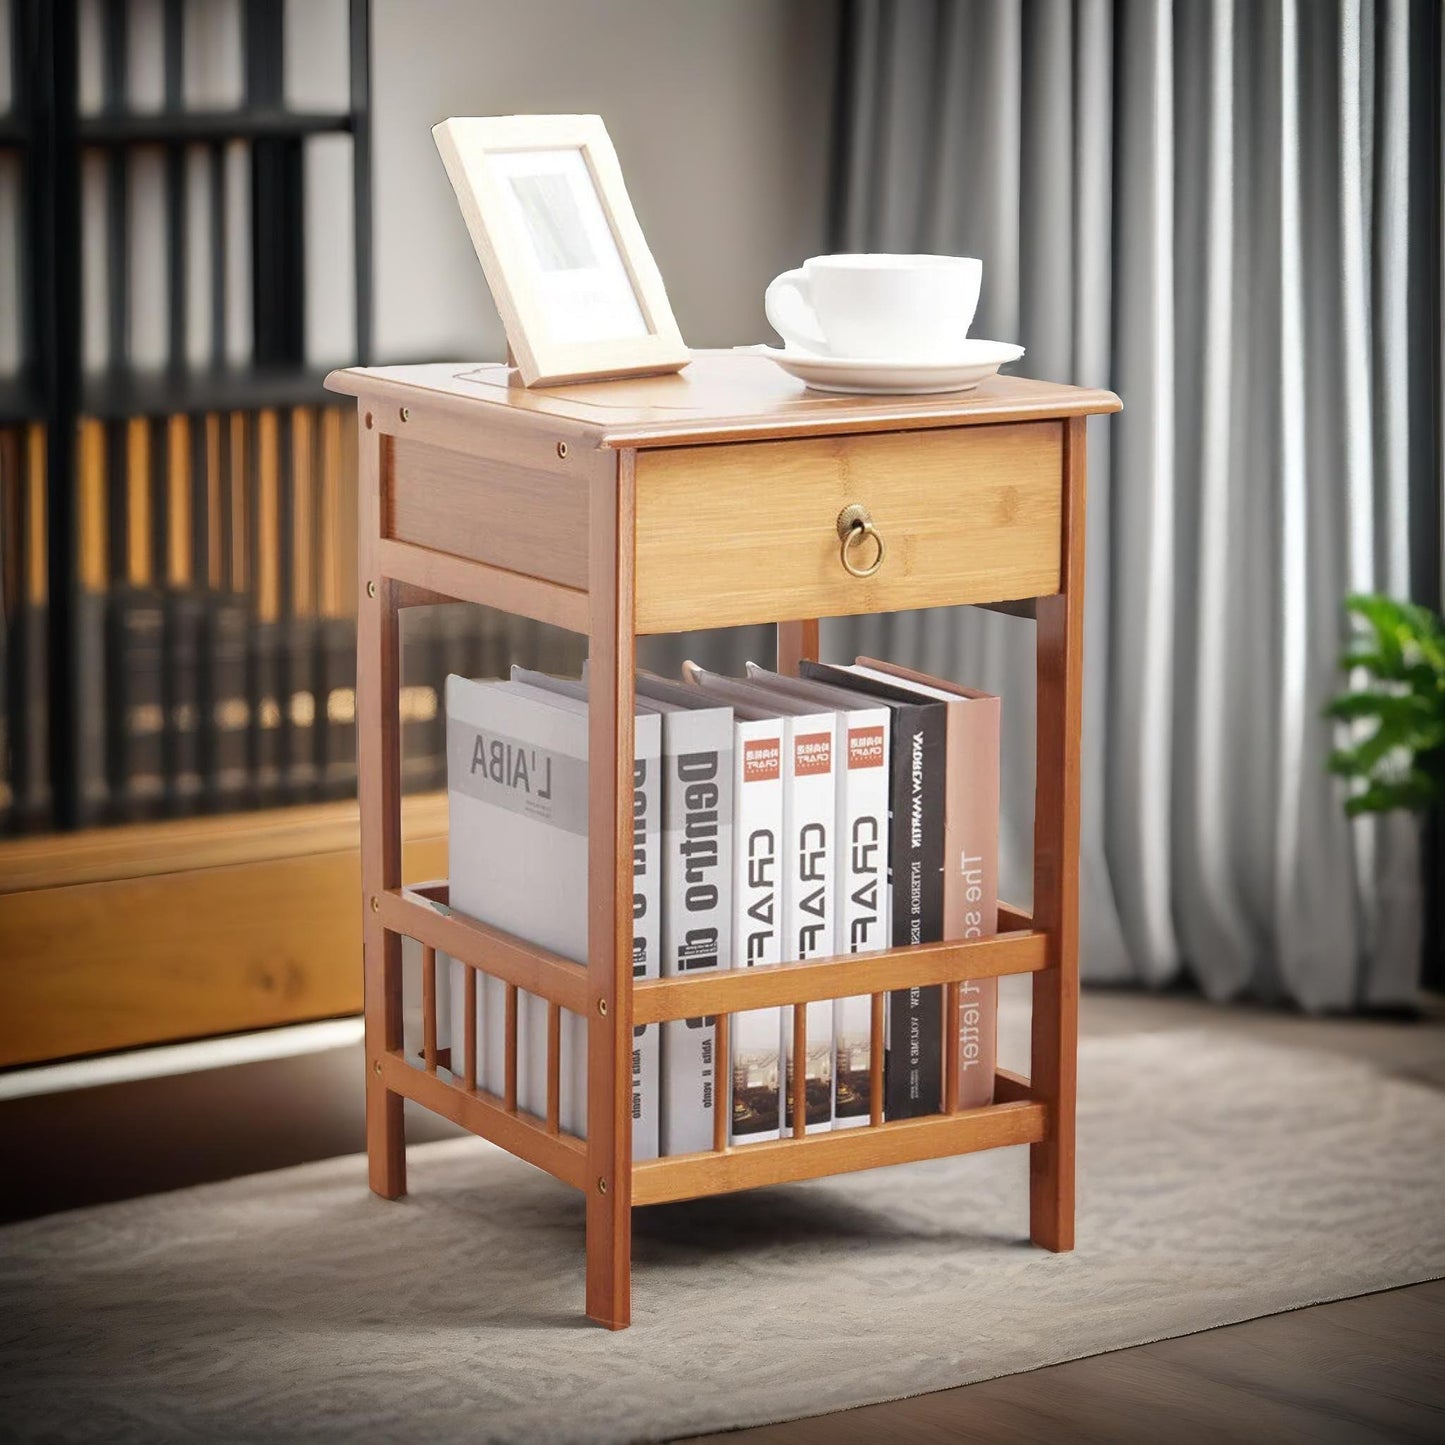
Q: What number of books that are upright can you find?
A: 7